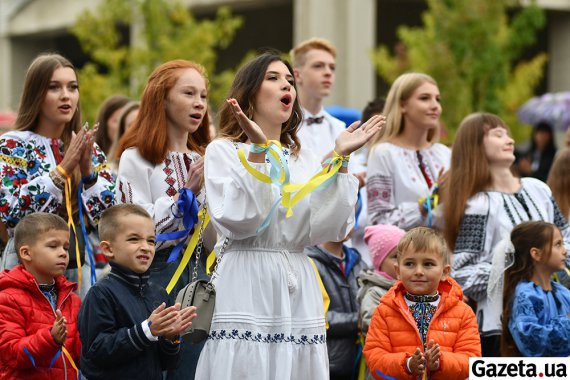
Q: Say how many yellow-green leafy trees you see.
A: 2